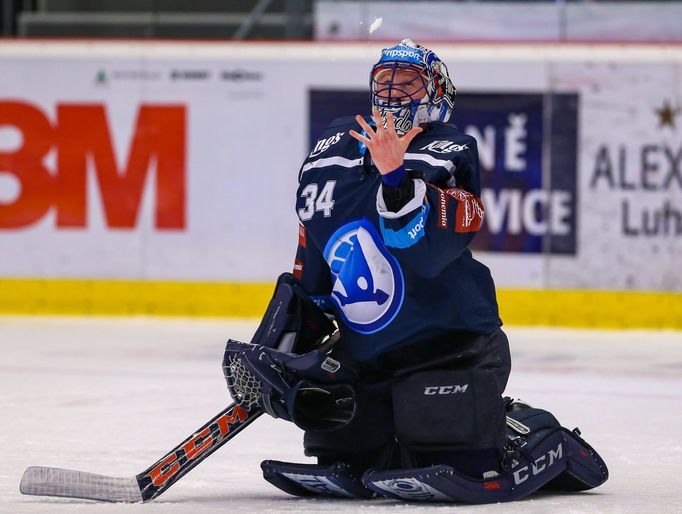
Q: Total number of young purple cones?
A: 0